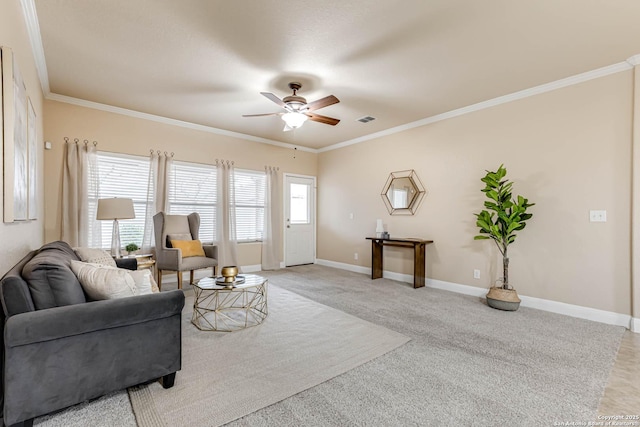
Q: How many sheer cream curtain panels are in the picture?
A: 4